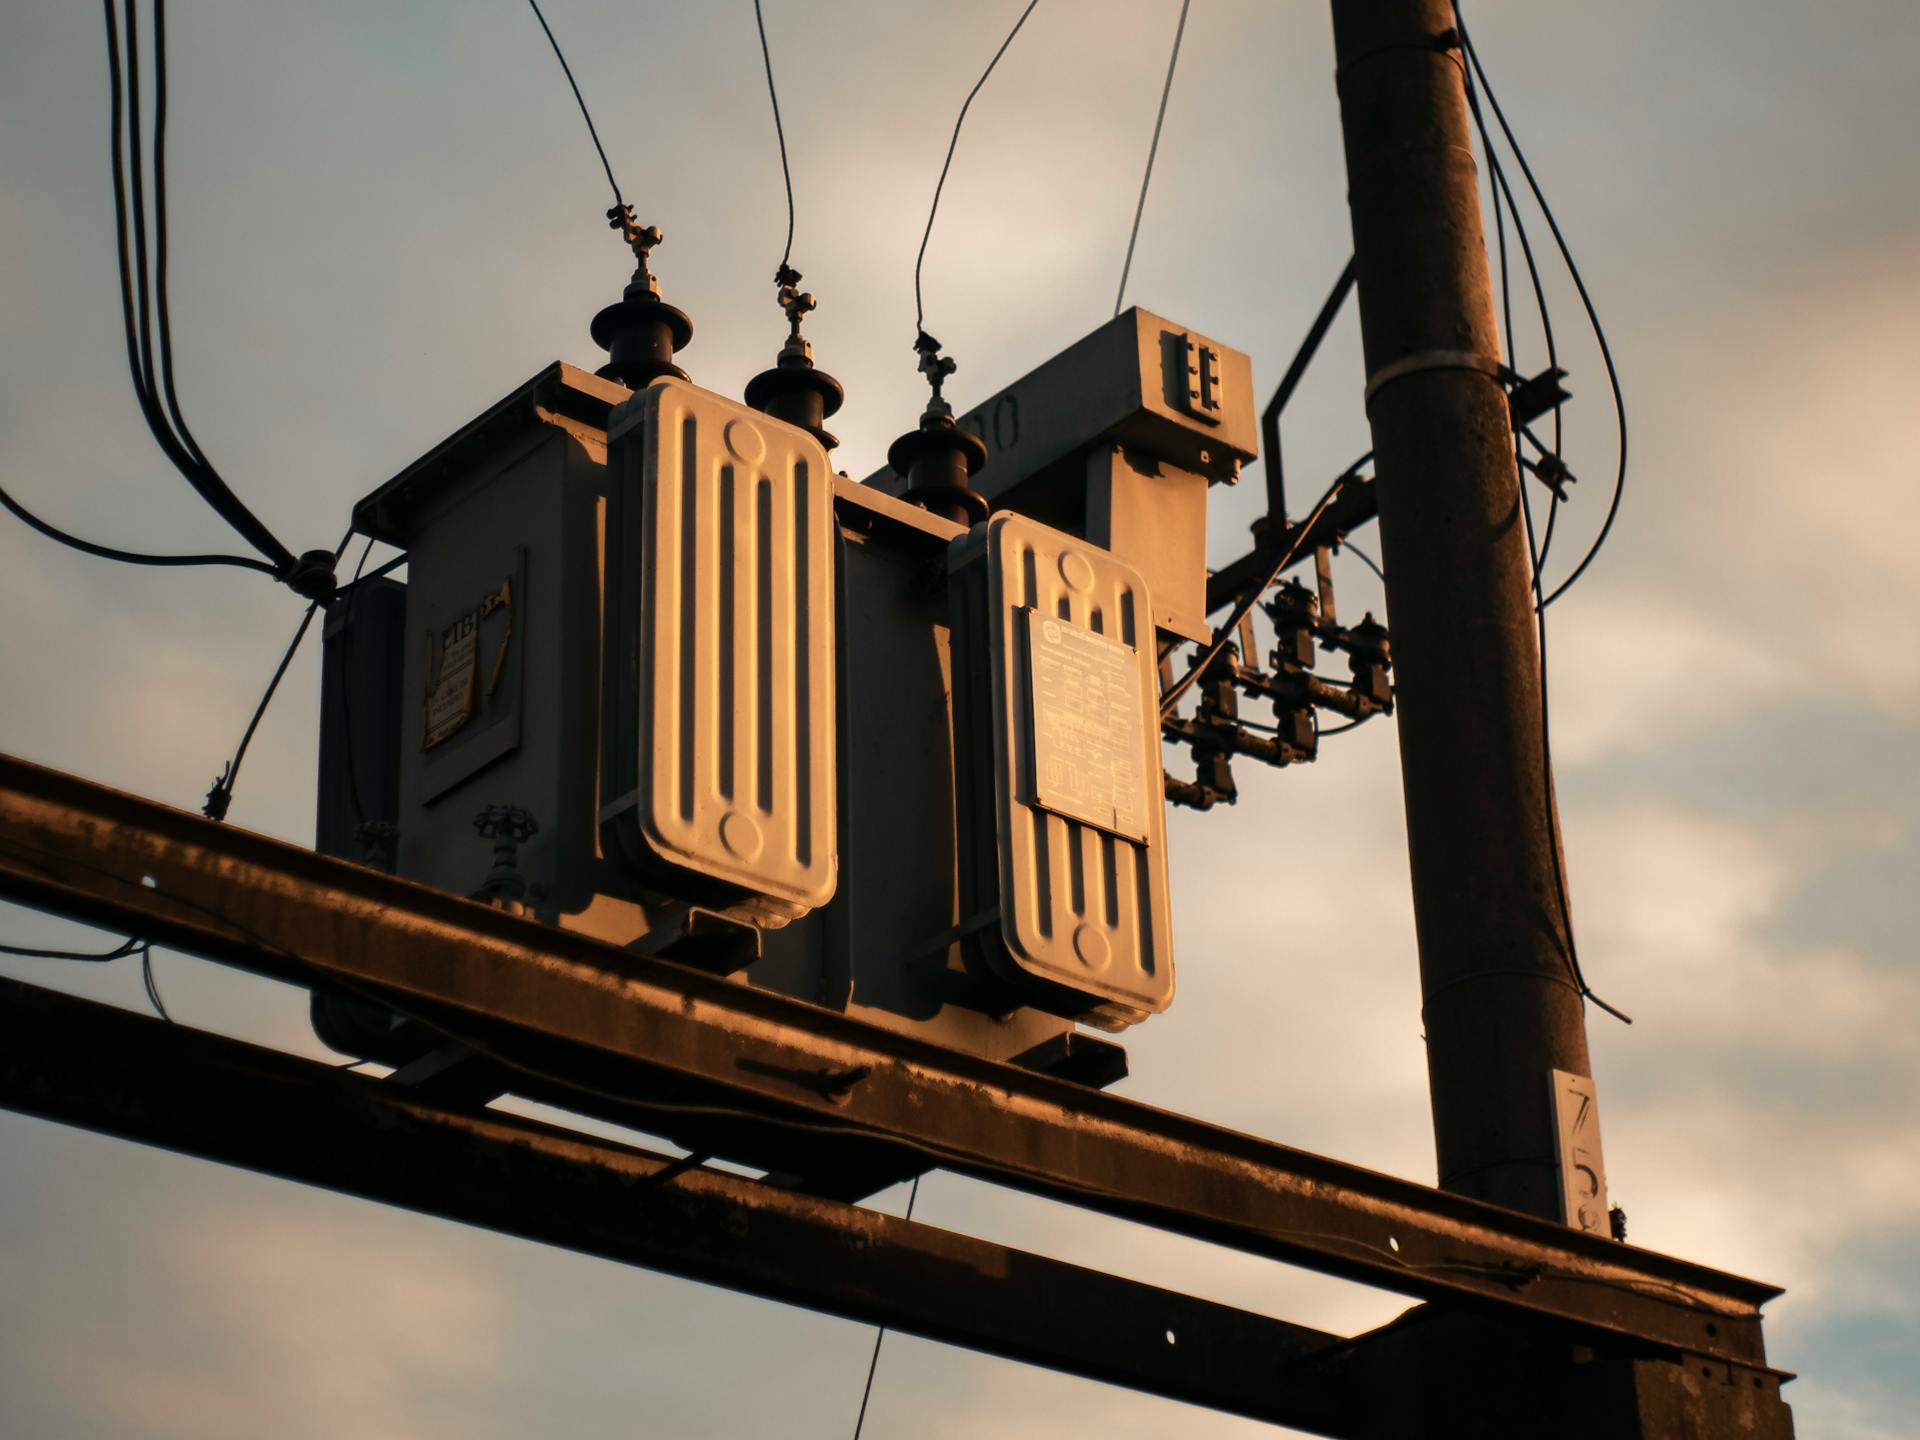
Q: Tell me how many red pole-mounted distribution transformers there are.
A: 0